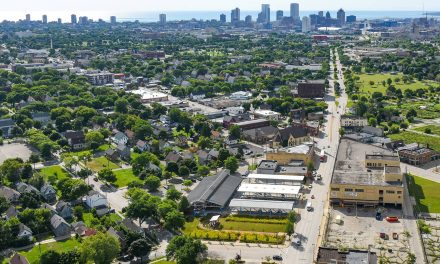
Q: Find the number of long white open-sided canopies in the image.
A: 3